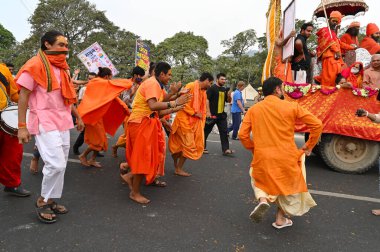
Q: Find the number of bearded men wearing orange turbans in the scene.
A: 3